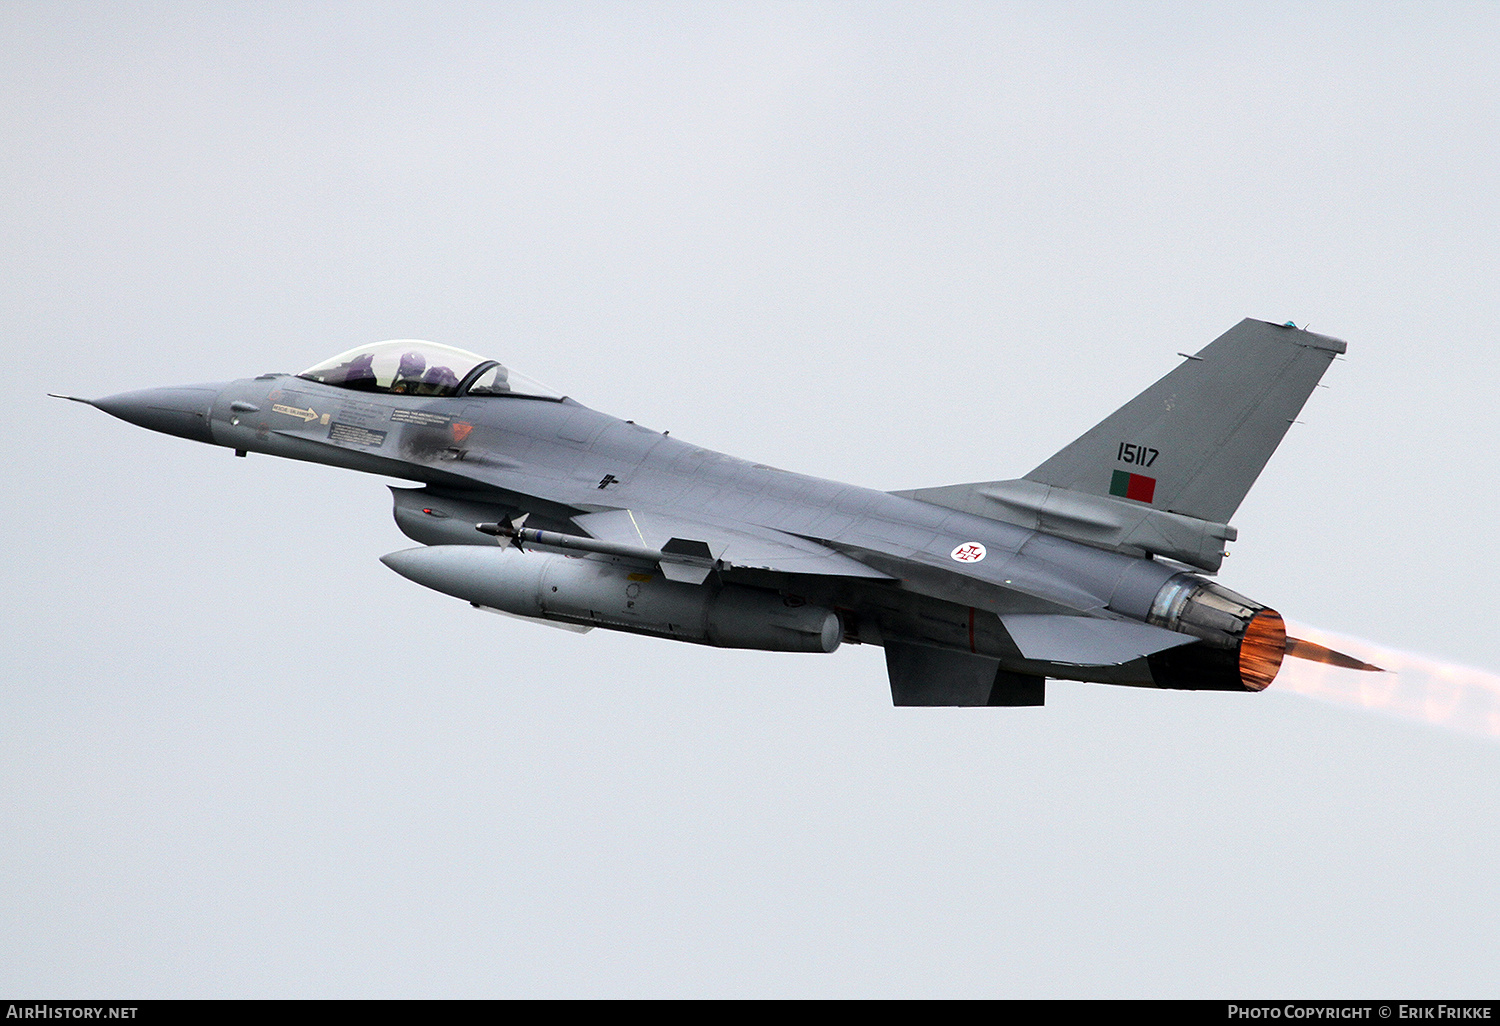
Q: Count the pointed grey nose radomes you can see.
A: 1